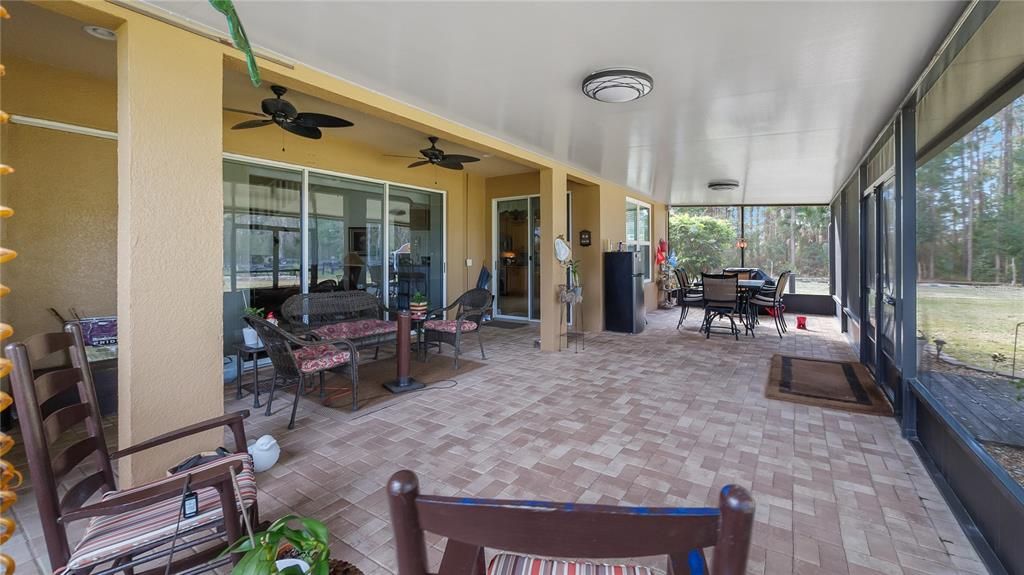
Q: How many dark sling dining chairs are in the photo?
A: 6